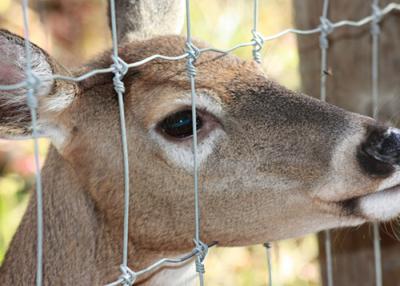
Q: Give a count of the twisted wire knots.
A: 8